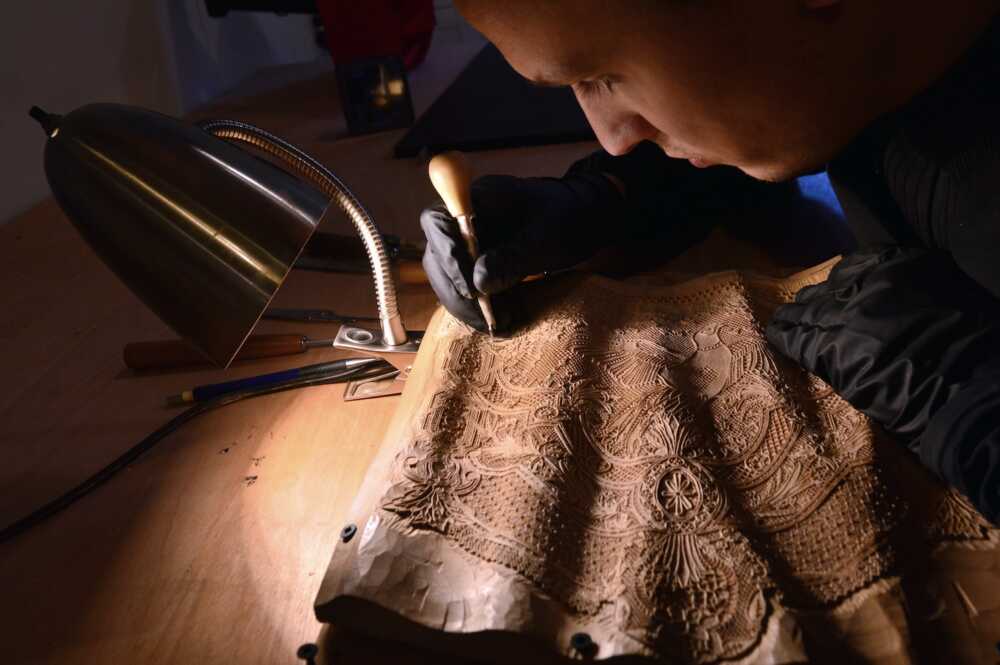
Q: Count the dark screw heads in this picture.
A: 3